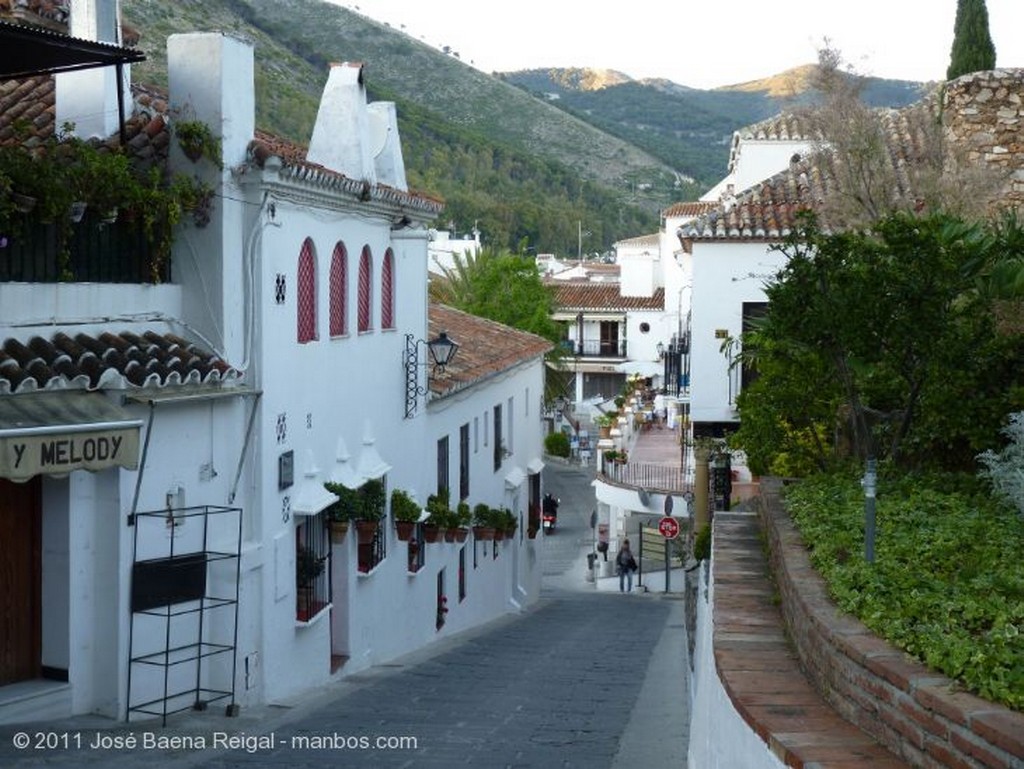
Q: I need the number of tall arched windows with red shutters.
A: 4